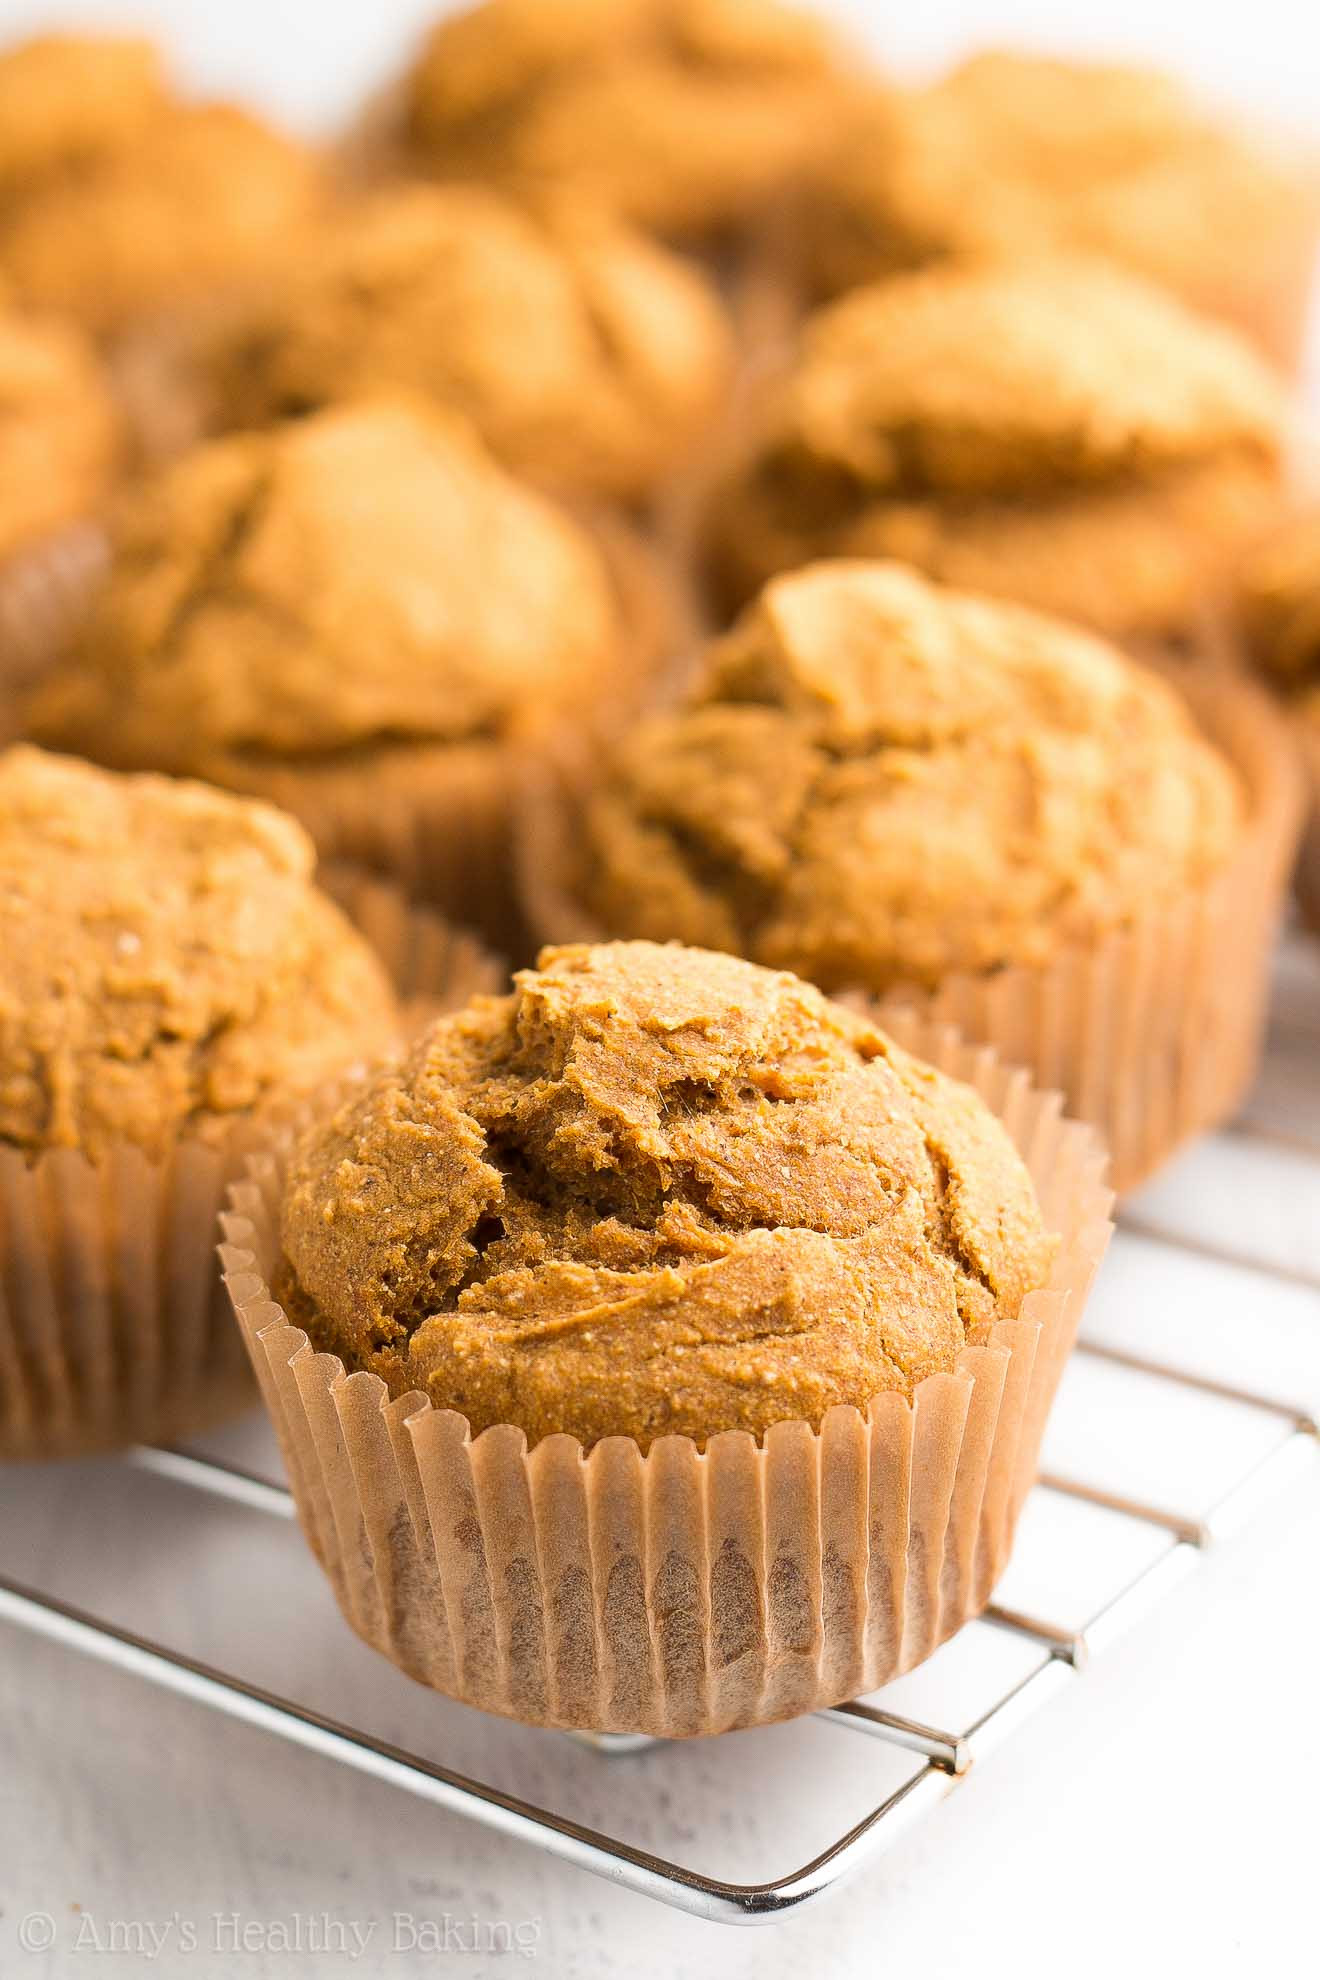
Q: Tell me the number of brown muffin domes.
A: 11